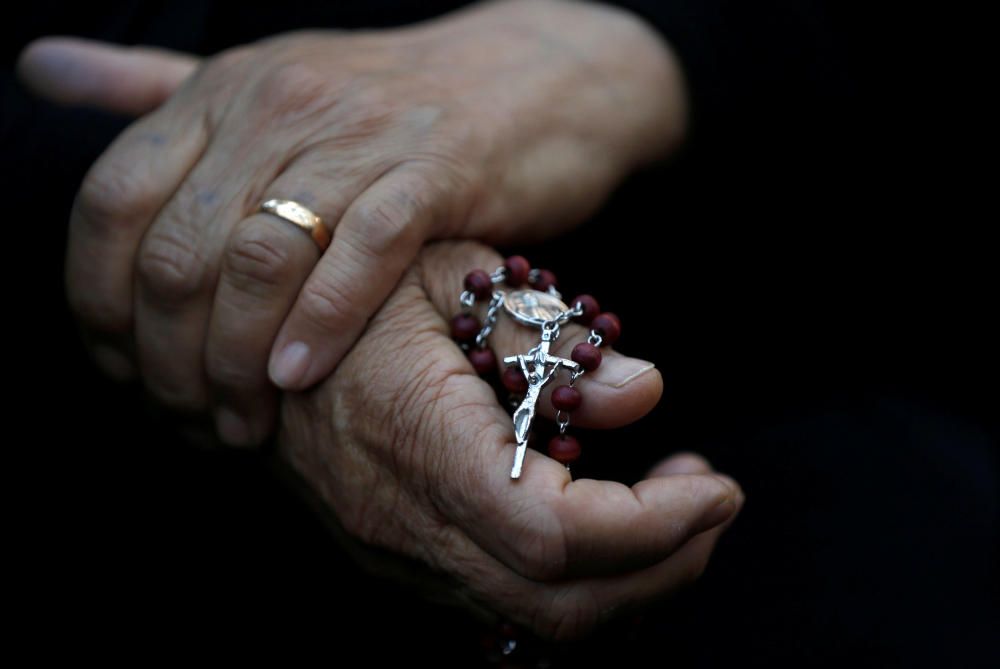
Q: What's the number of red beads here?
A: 11